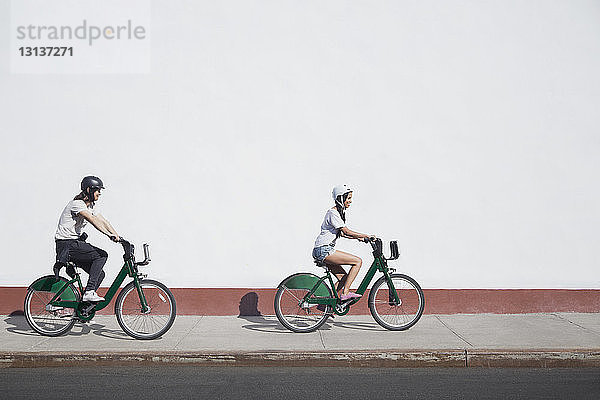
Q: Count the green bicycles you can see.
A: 2